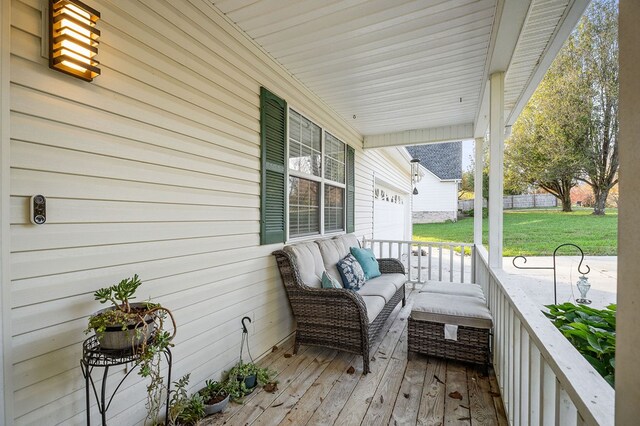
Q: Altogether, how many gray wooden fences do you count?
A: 1